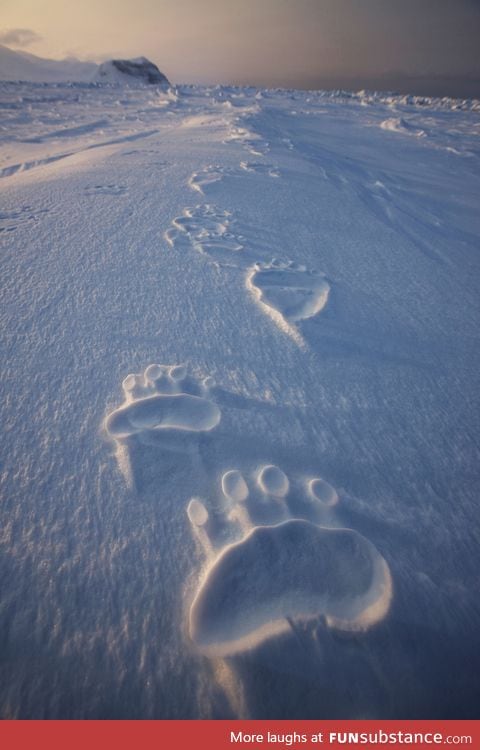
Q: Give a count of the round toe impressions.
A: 8